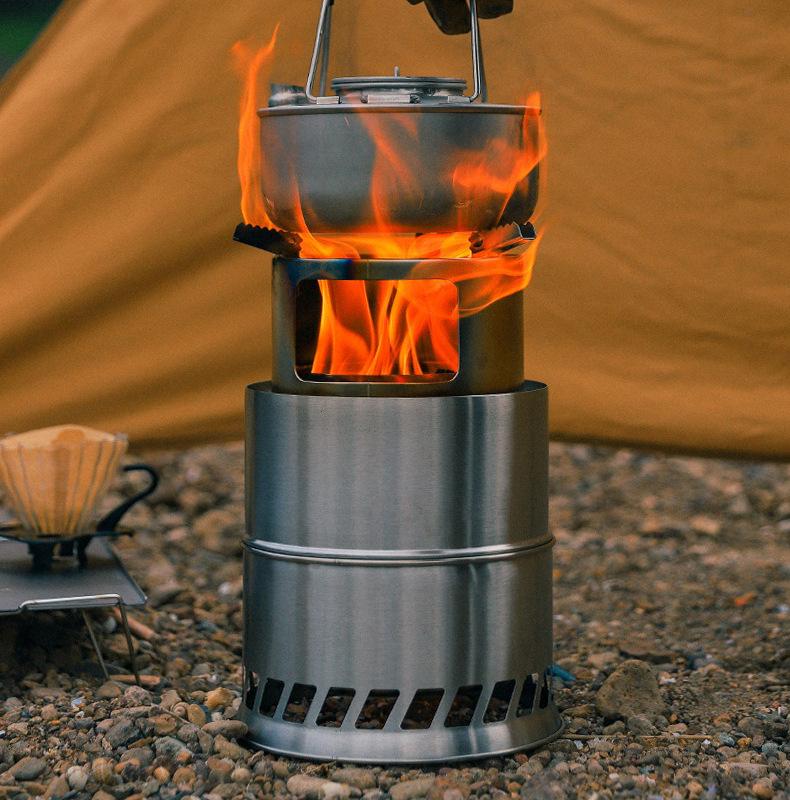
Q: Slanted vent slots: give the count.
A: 10